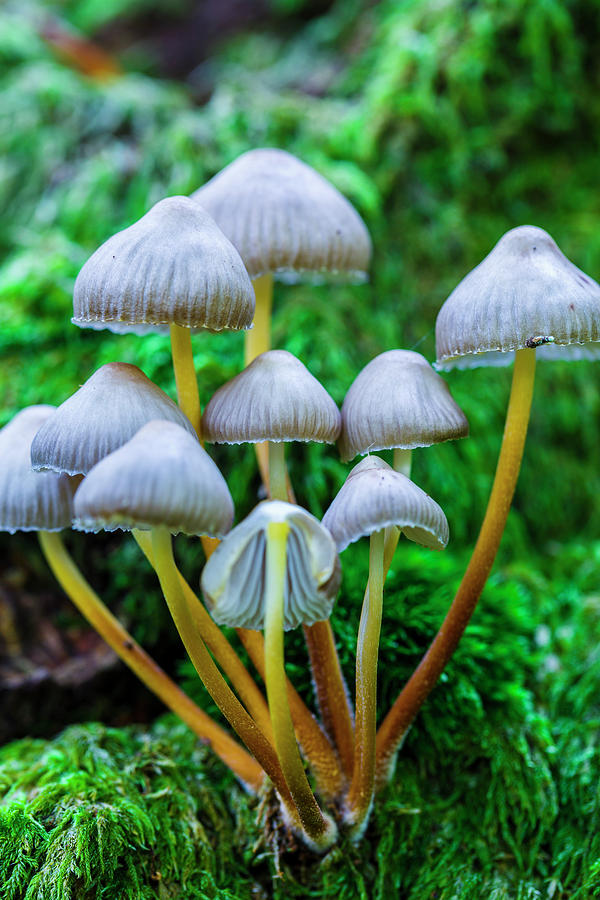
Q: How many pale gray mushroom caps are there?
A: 10